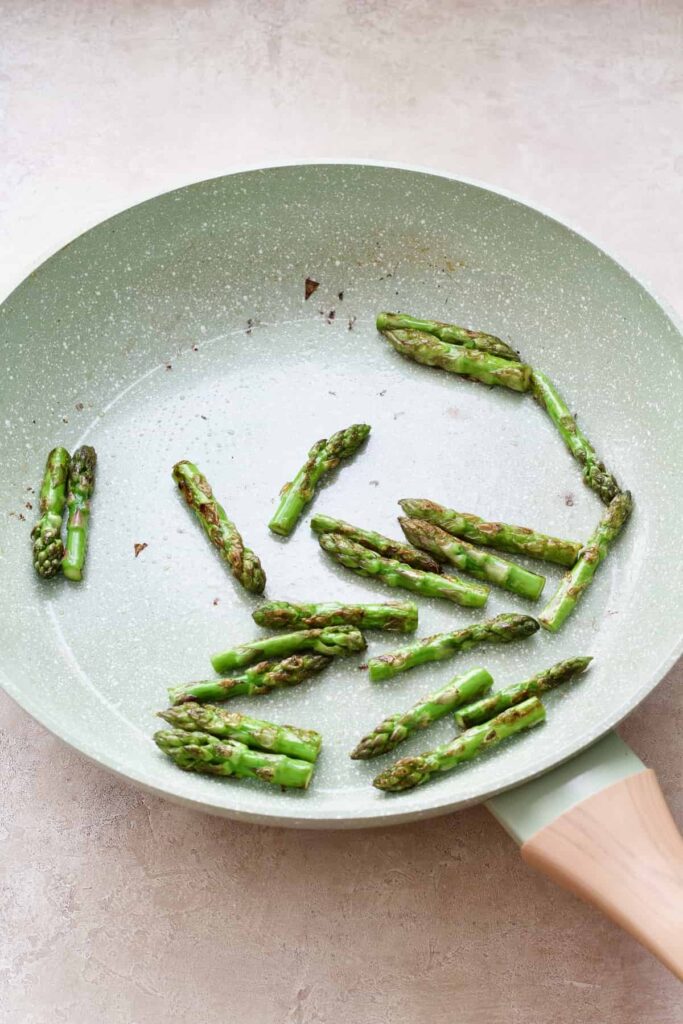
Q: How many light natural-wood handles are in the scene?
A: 1